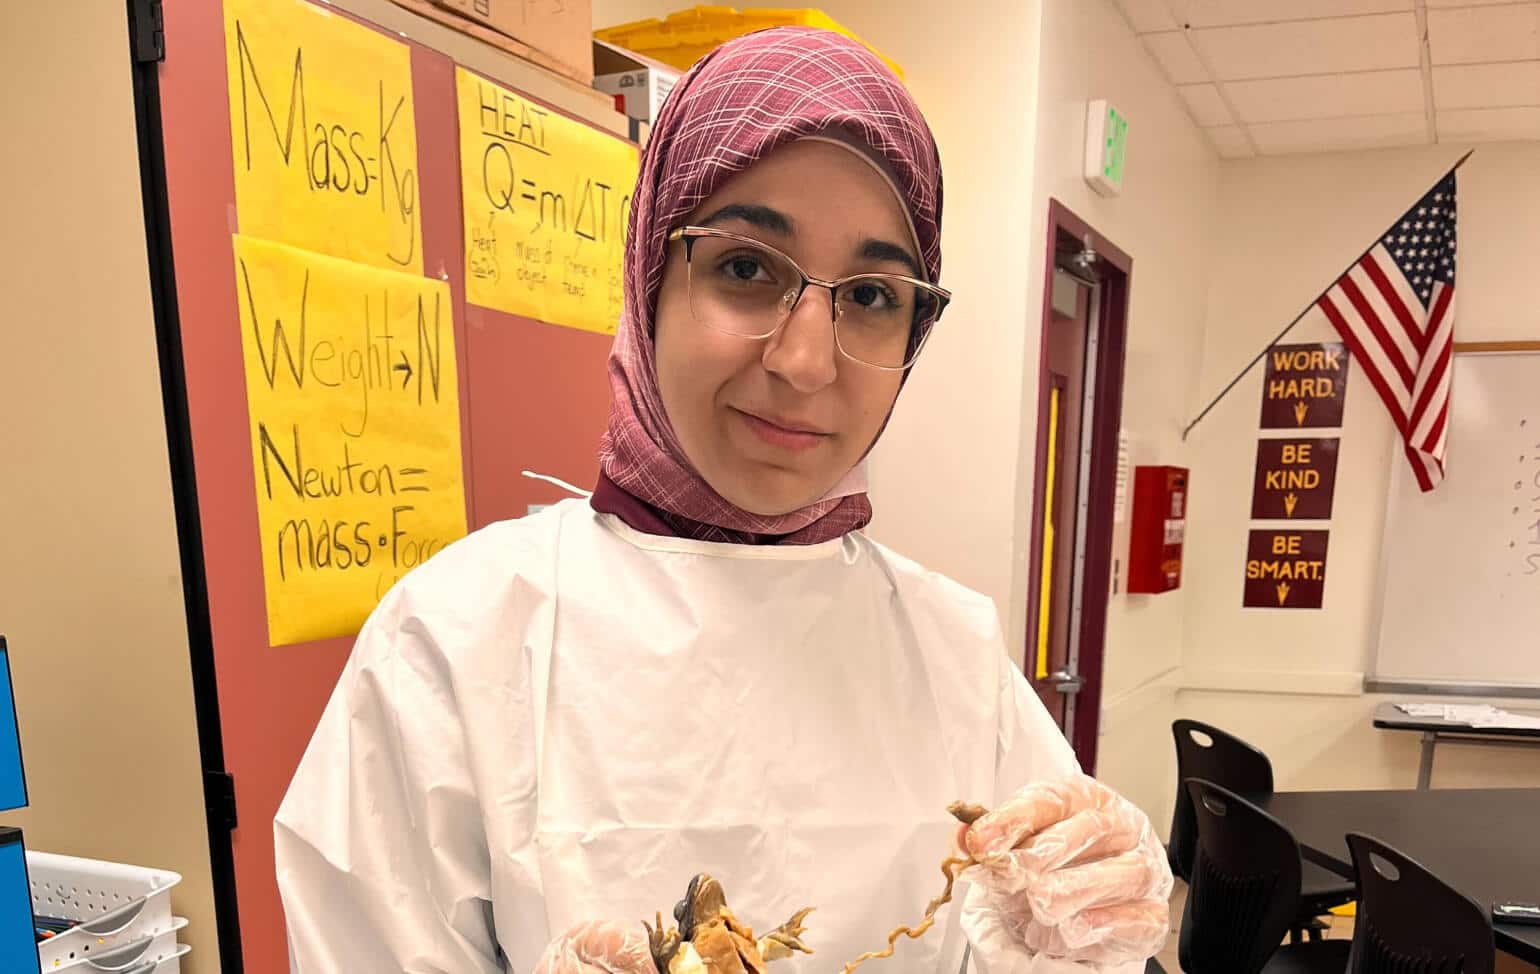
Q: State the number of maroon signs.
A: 3